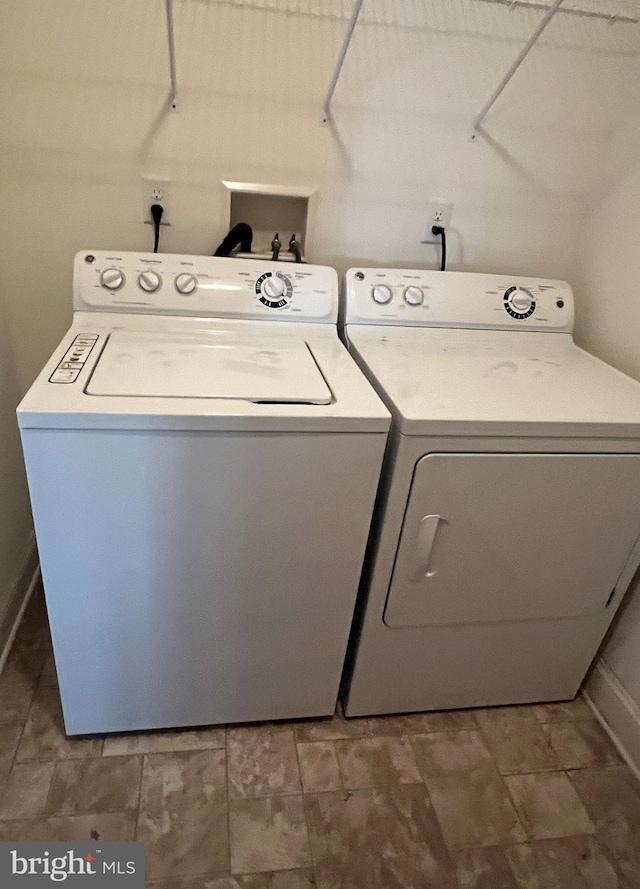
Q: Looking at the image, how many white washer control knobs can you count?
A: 4